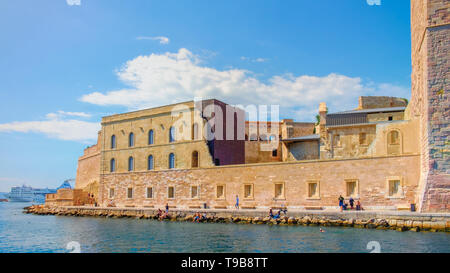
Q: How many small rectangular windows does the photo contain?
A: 11